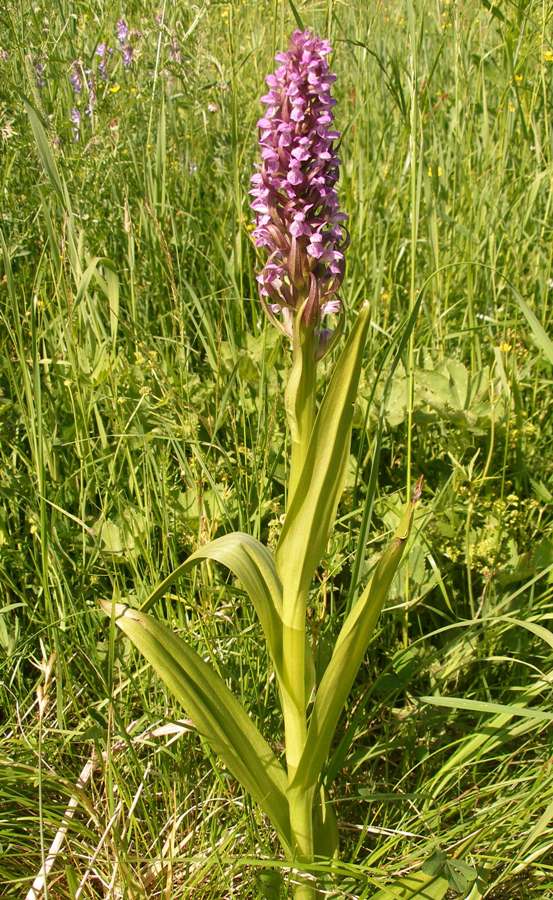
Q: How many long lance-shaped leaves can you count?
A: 4